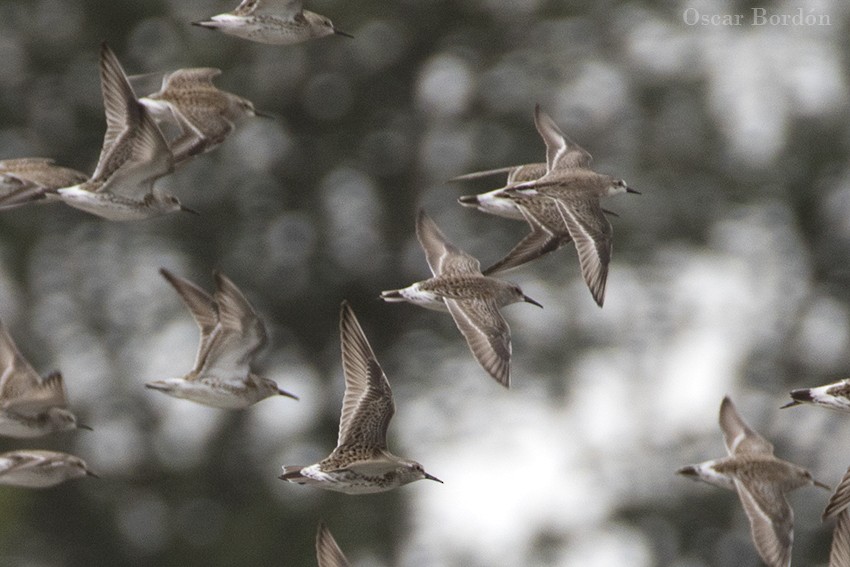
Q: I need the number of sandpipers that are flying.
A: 15